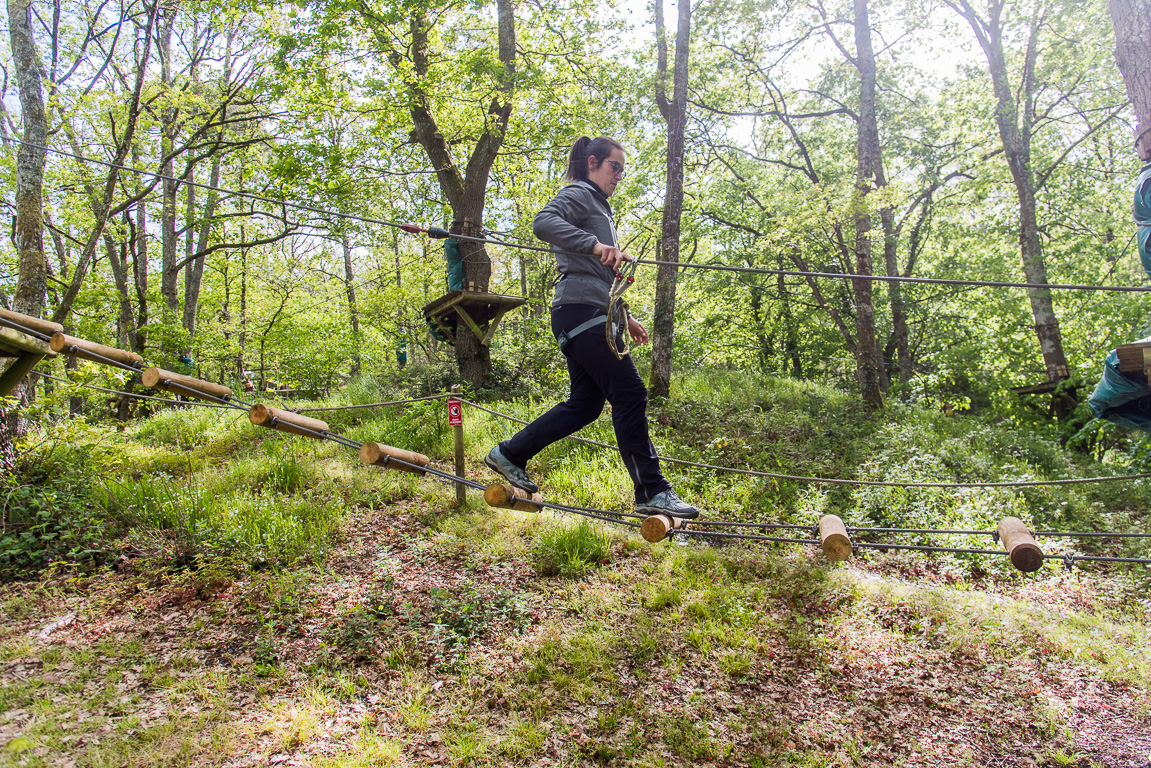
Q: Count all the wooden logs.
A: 9